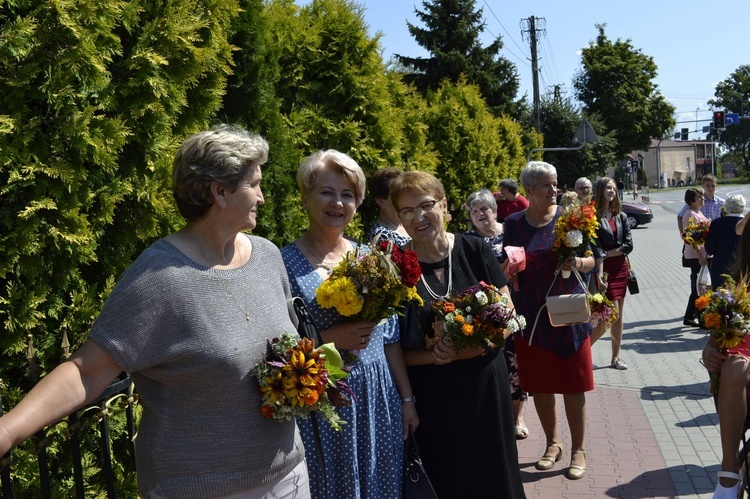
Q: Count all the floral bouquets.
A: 7